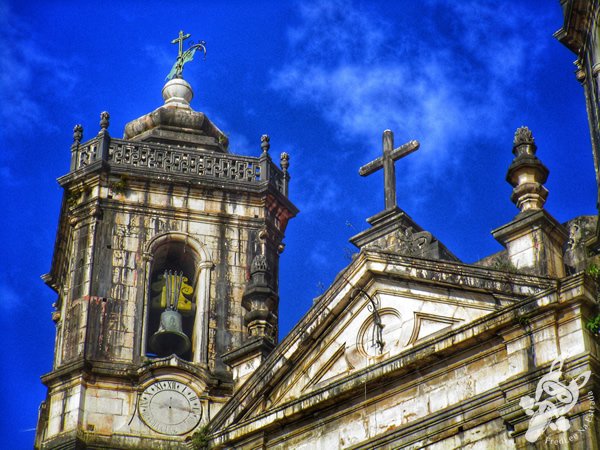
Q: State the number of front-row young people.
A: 0